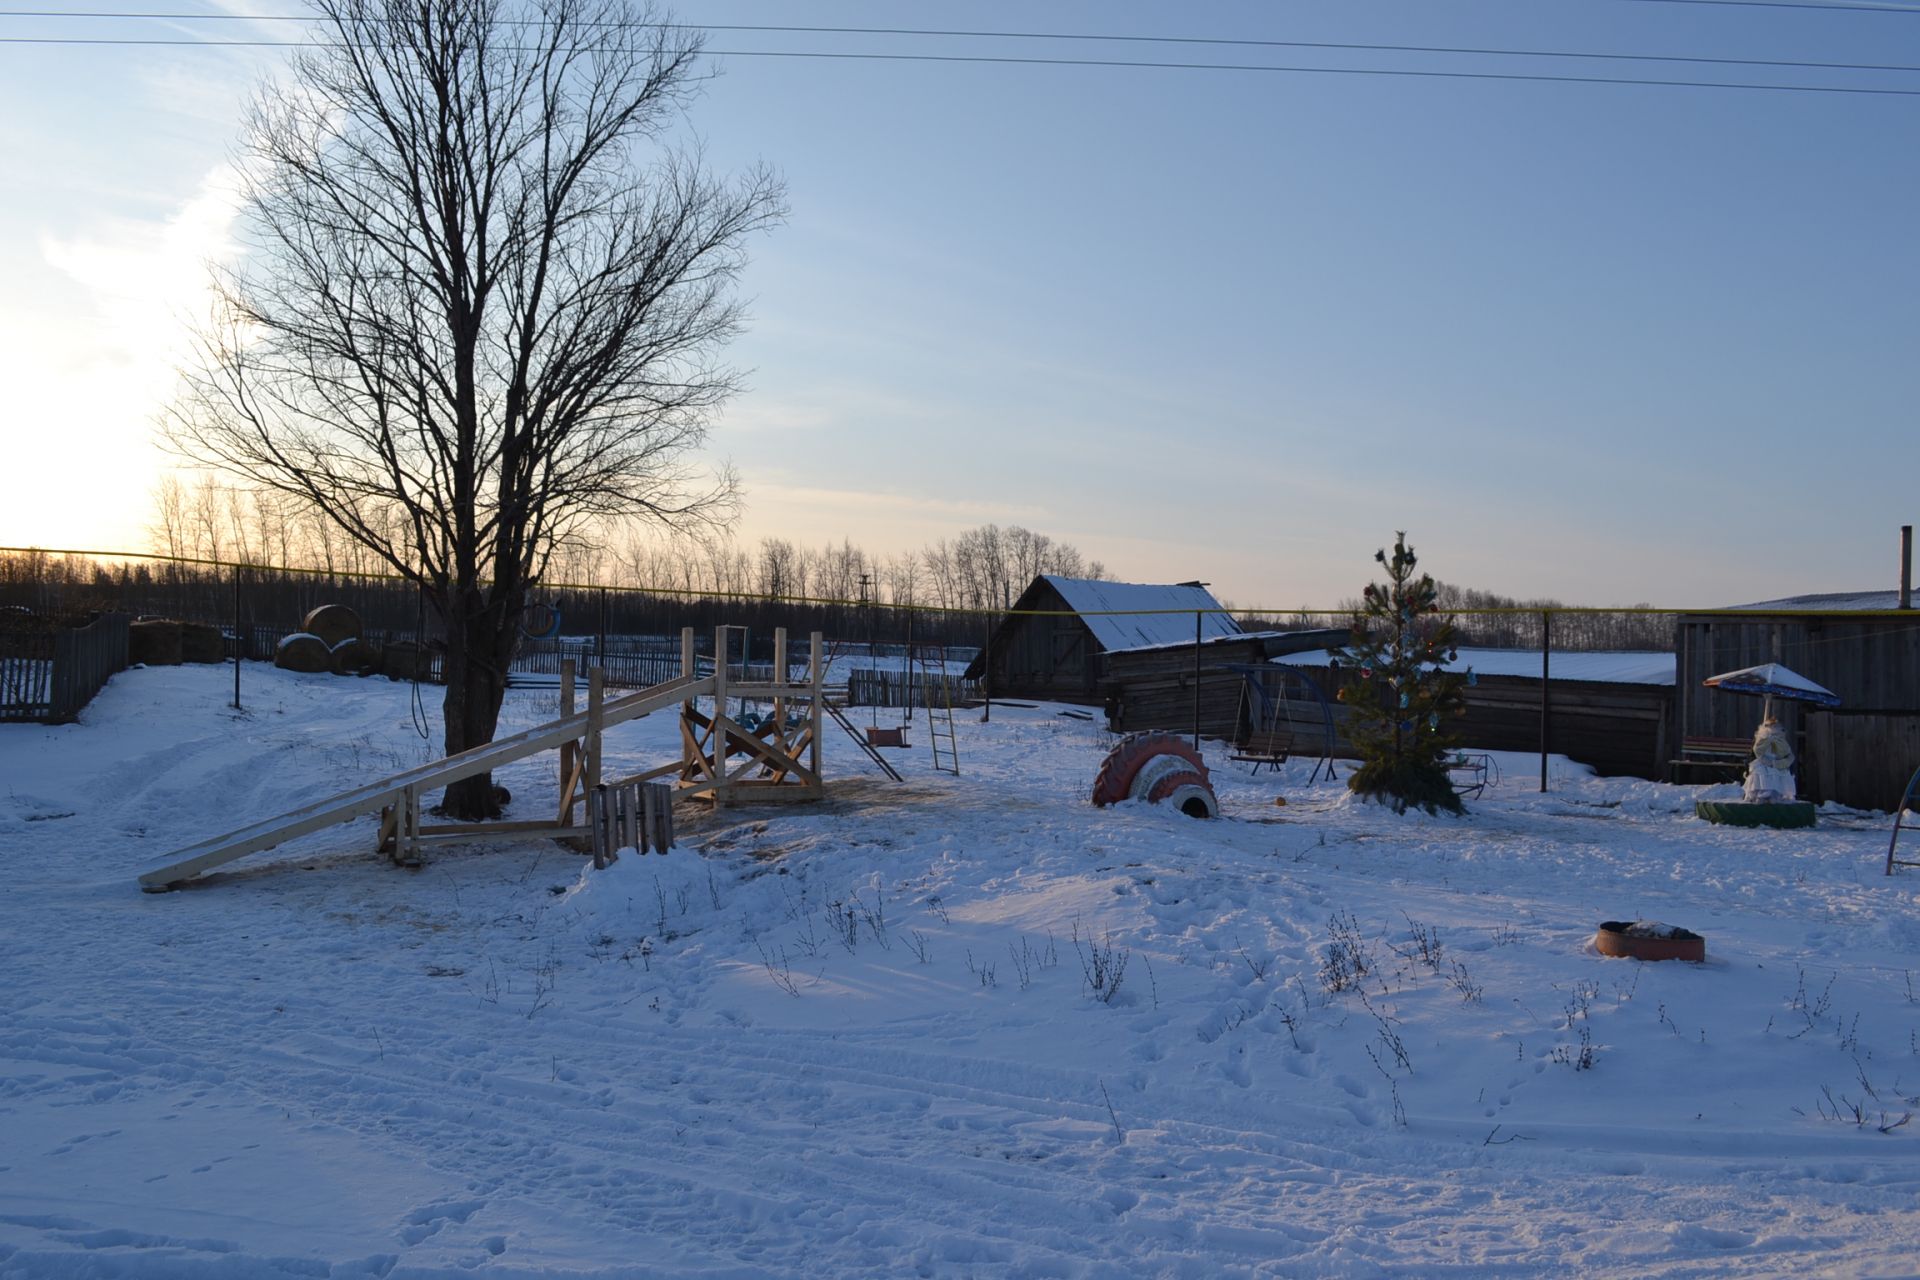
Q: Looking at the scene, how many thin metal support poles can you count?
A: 6